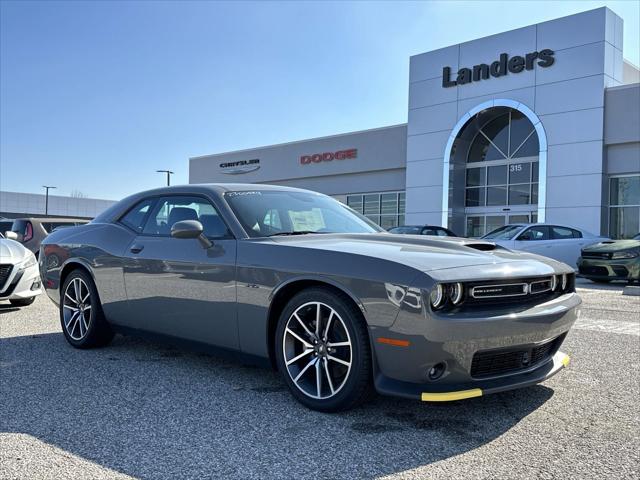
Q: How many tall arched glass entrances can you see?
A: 1